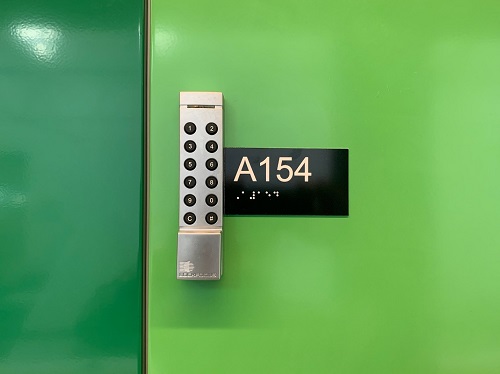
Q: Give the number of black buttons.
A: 12